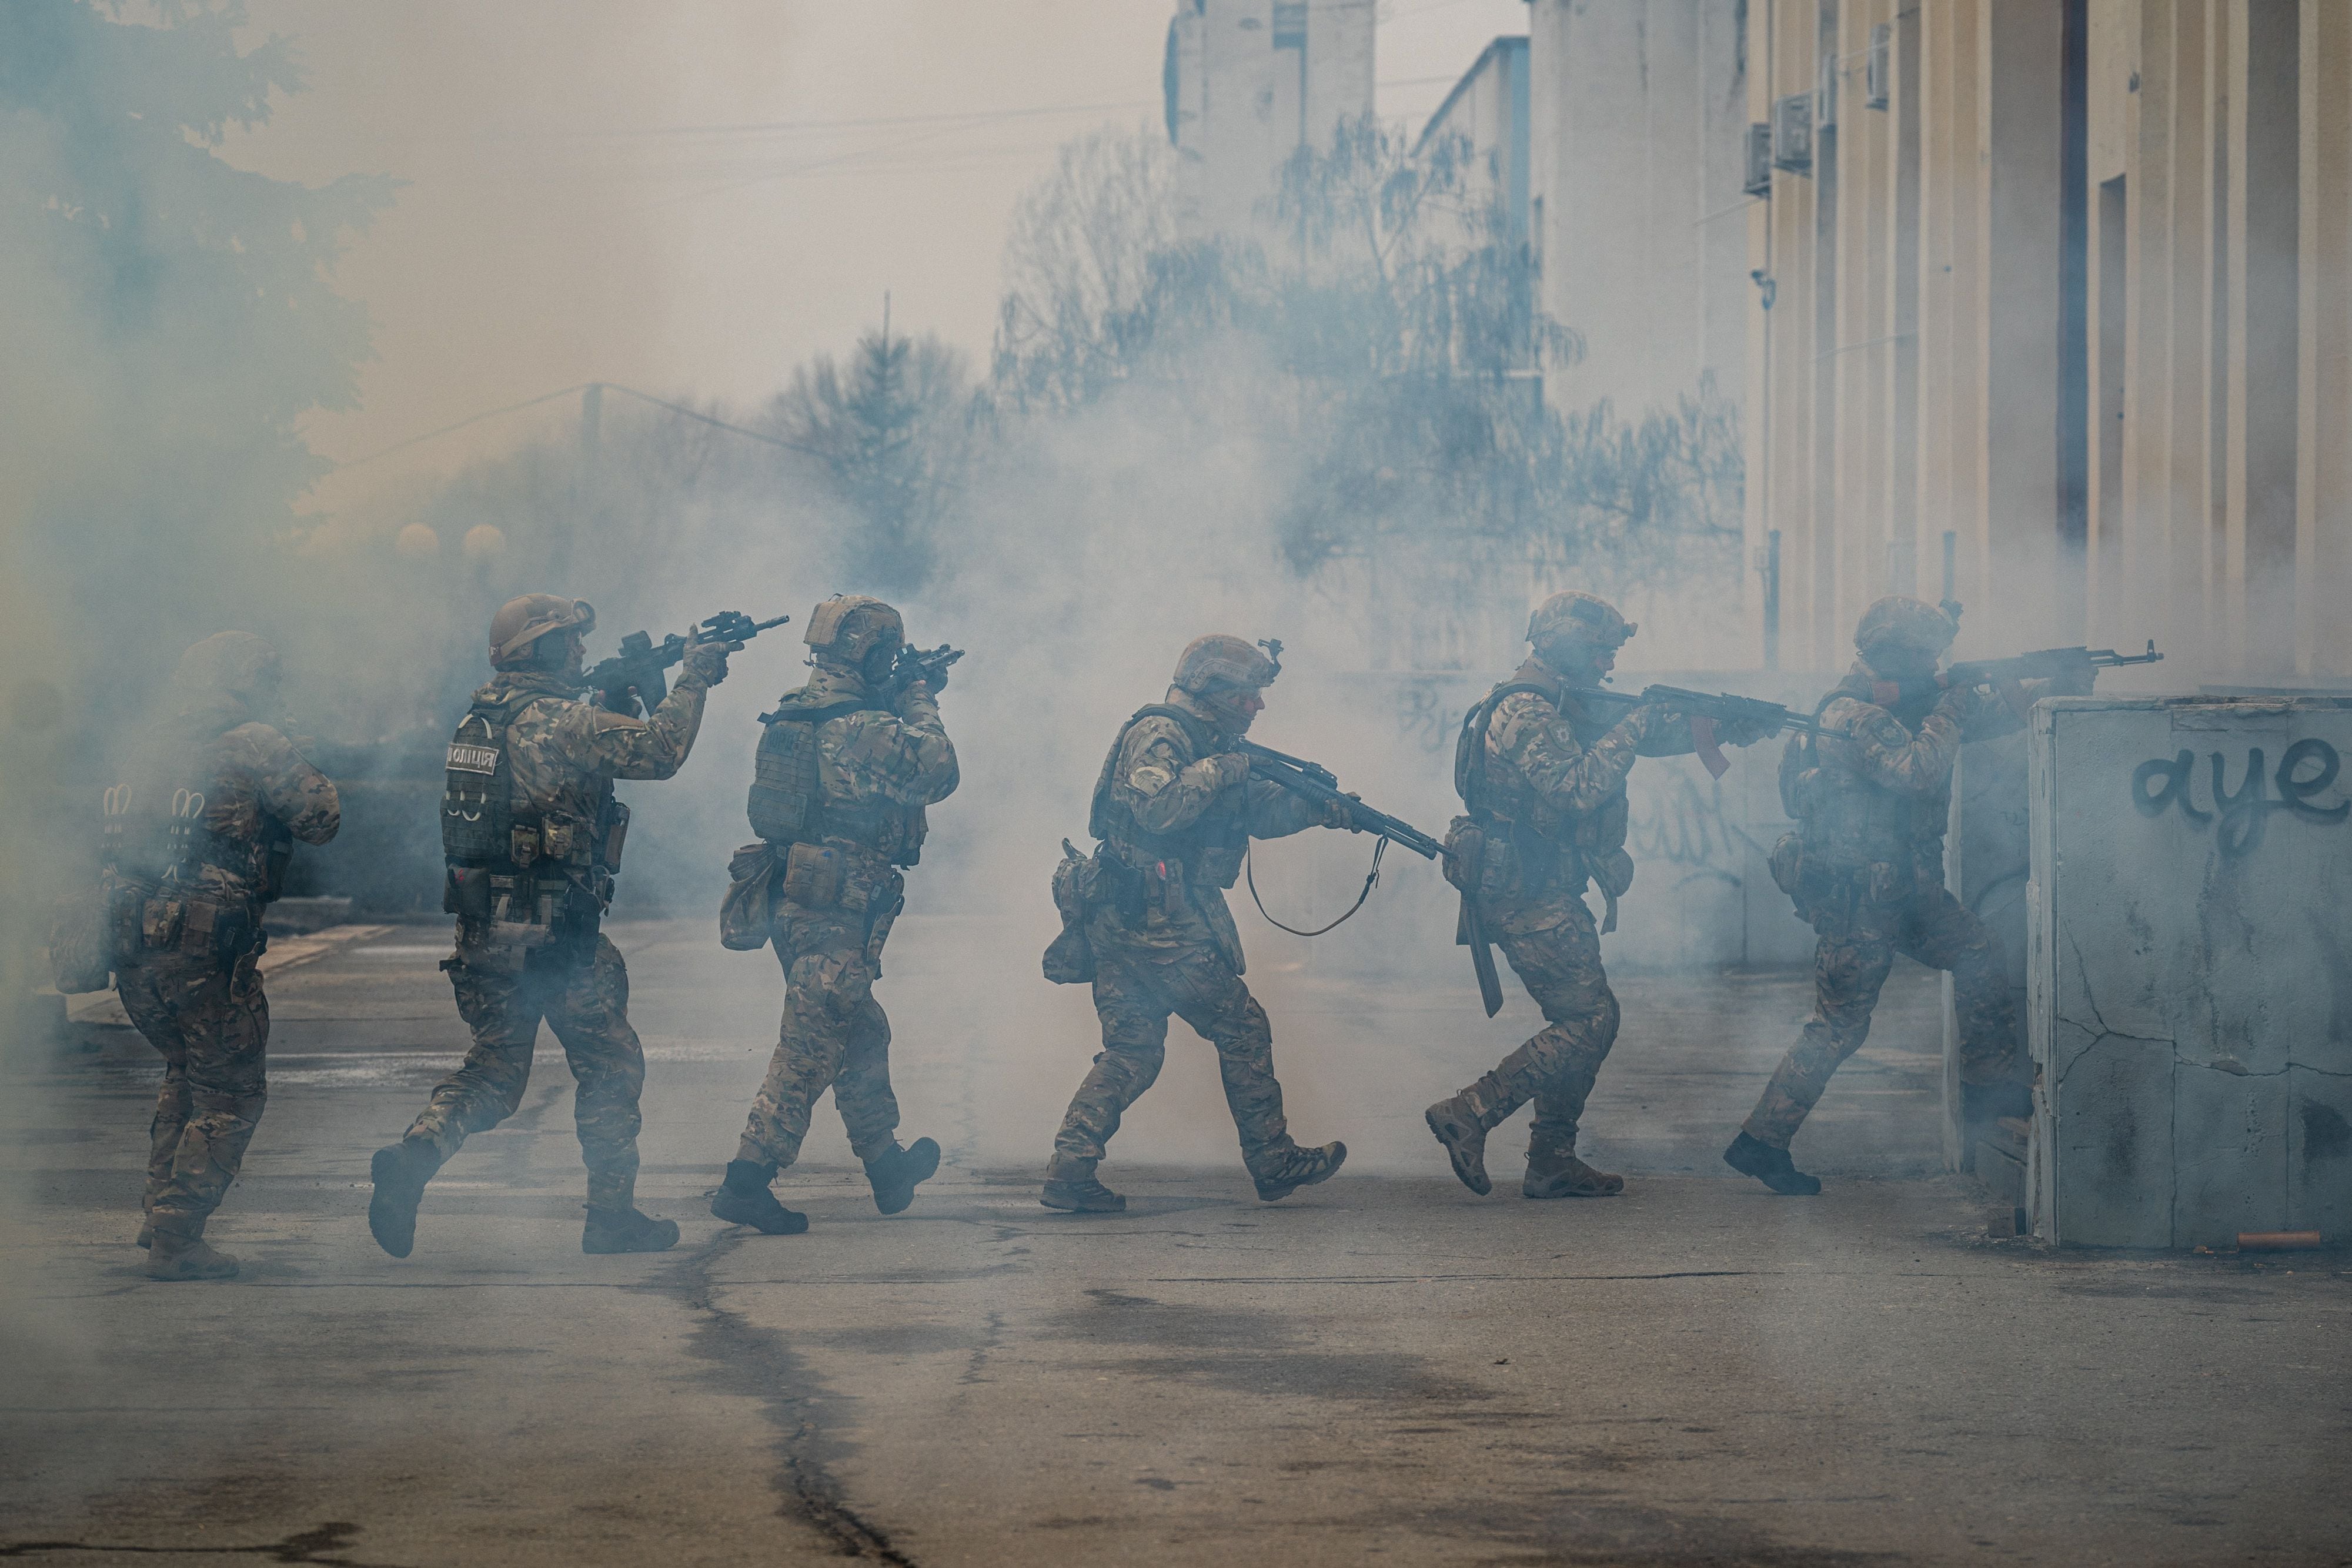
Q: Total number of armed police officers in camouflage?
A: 6